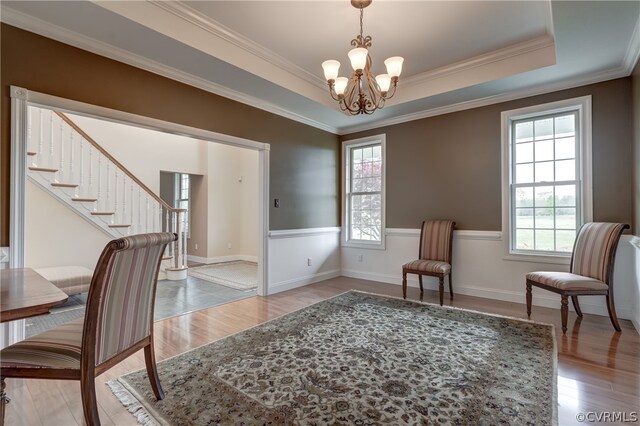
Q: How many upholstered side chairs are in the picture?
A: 3